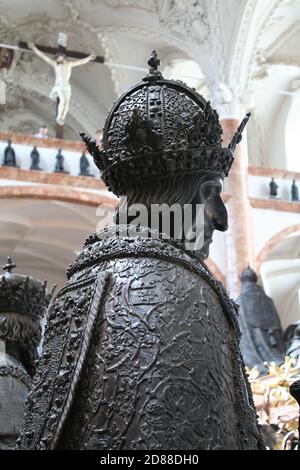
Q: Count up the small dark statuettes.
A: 6